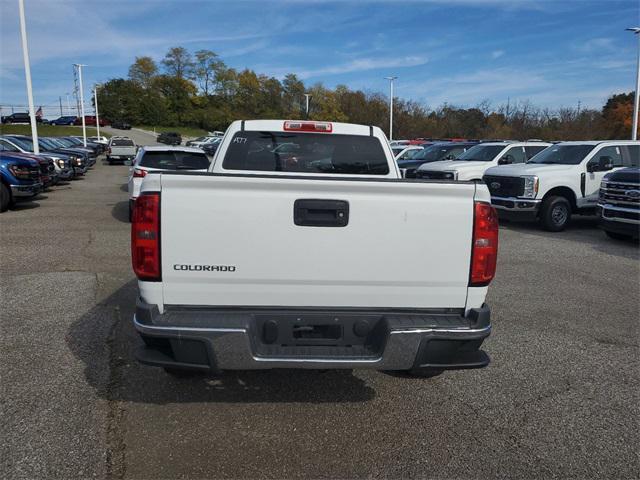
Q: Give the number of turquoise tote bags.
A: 0